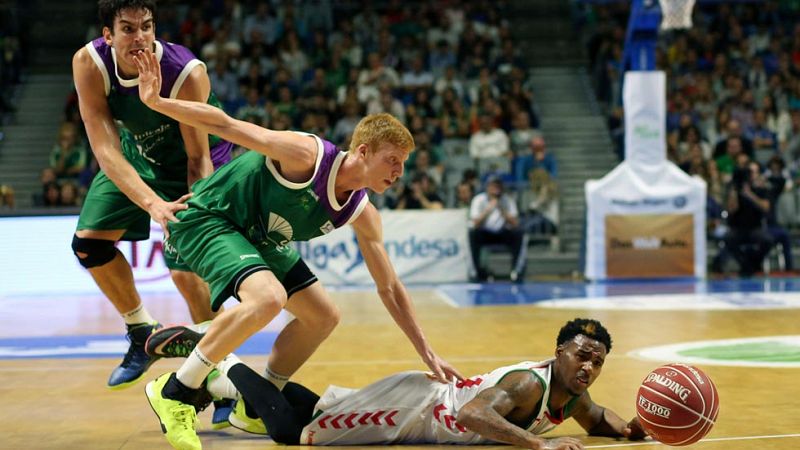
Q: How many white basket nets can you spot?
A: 1